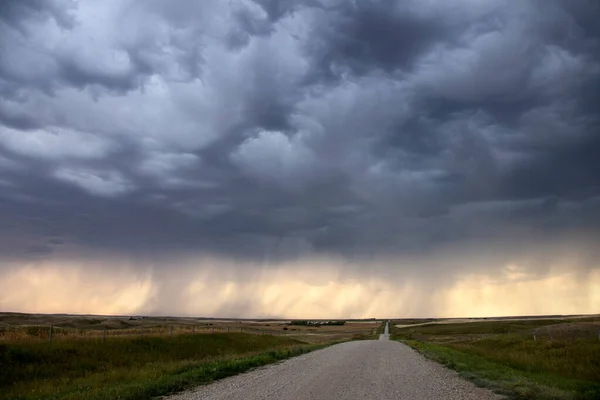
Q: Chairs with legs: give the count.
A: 0